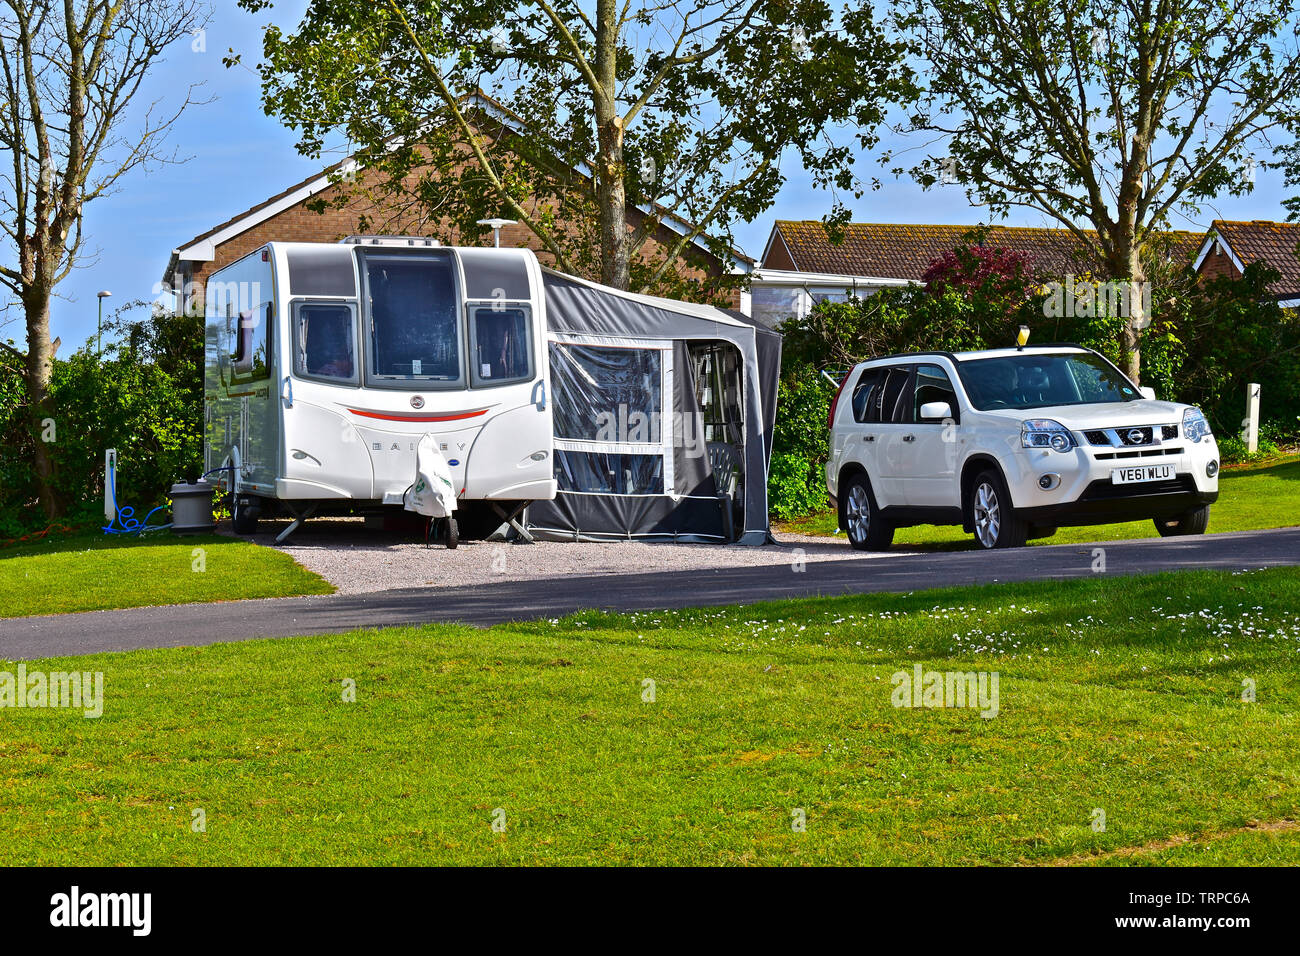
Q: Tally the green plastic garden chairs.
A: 1